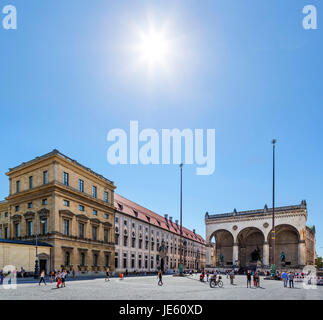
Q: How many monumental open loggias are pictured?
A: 1